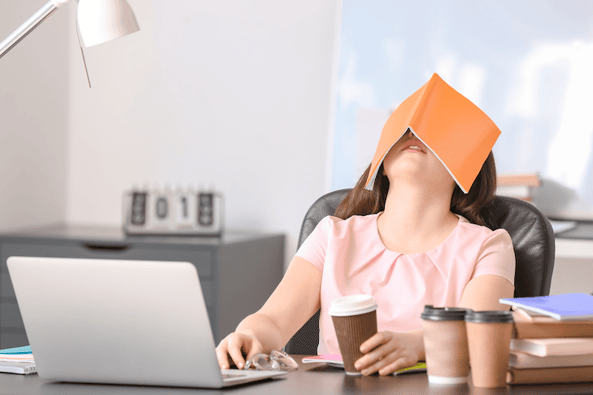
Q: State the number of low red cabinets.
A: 0